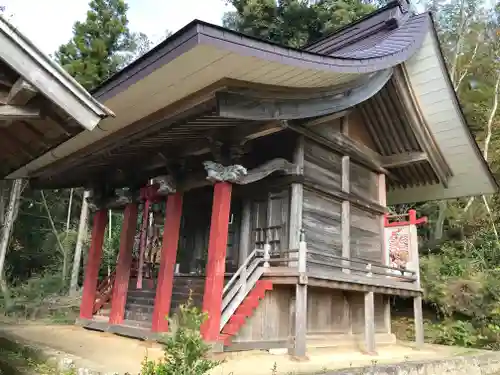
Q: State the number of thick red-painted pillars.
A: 4